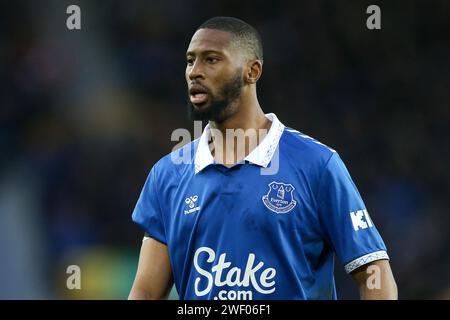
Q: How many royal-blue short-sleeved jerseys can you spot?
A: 1